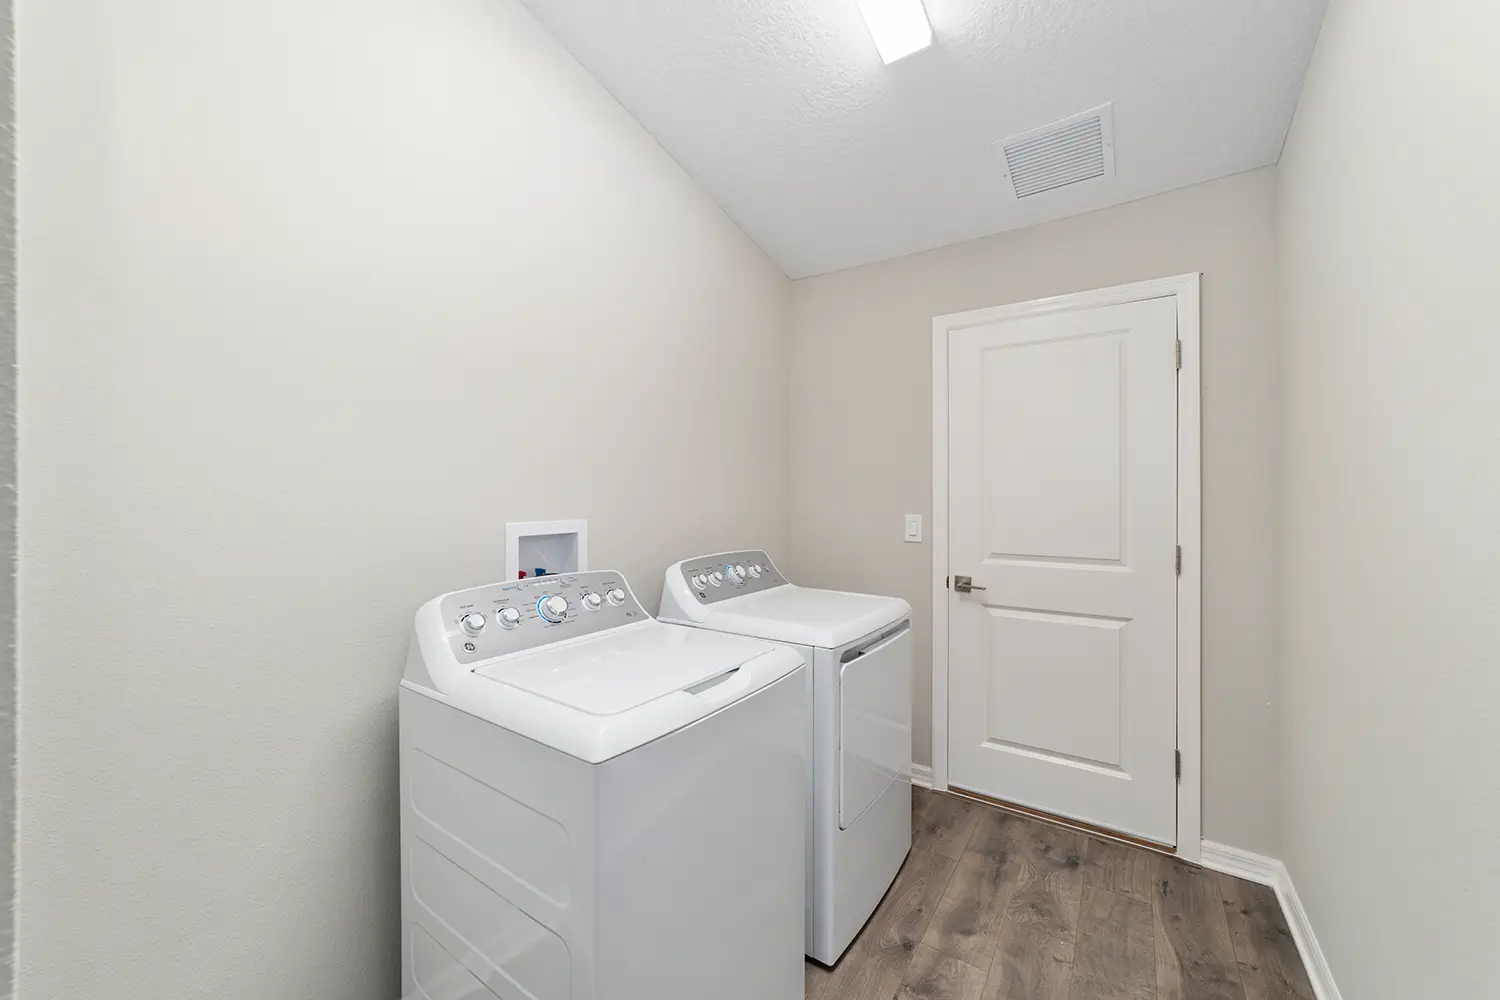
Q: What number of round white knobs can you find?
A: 9